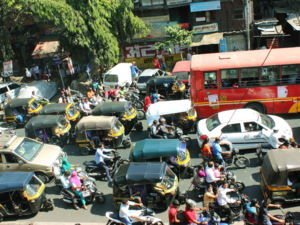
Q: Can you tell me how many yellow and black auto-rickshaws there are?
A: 11